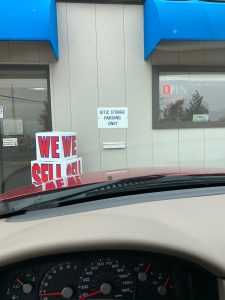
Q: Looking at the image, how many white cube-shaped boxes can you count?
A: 2